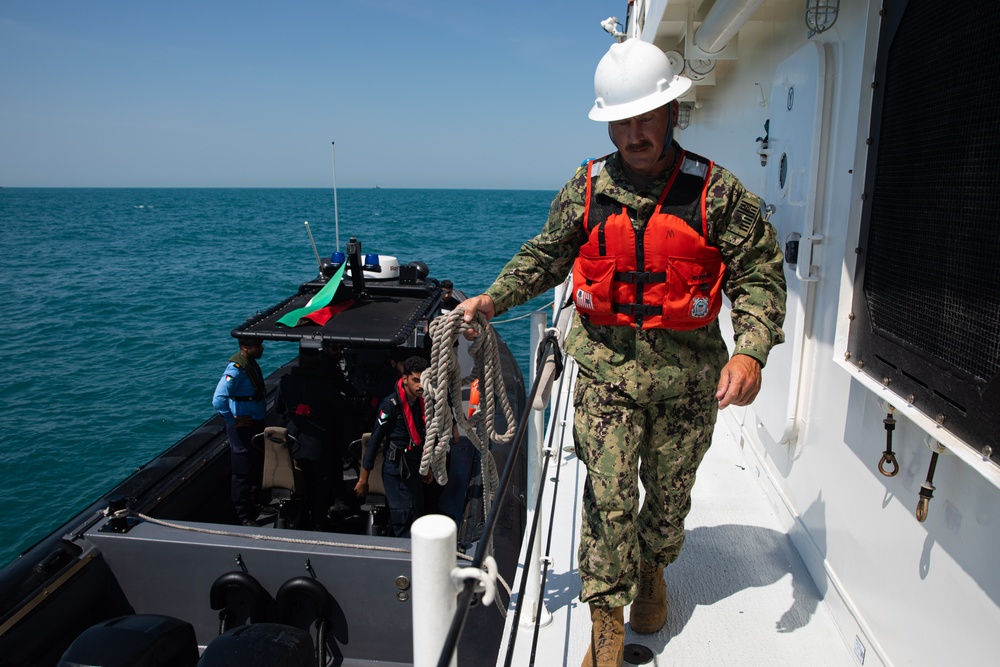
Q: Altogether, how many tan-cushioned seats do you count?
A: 2